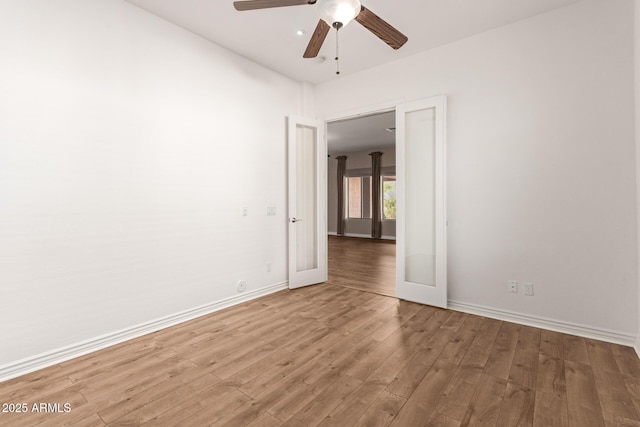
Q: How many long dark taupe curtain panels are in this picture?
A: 2